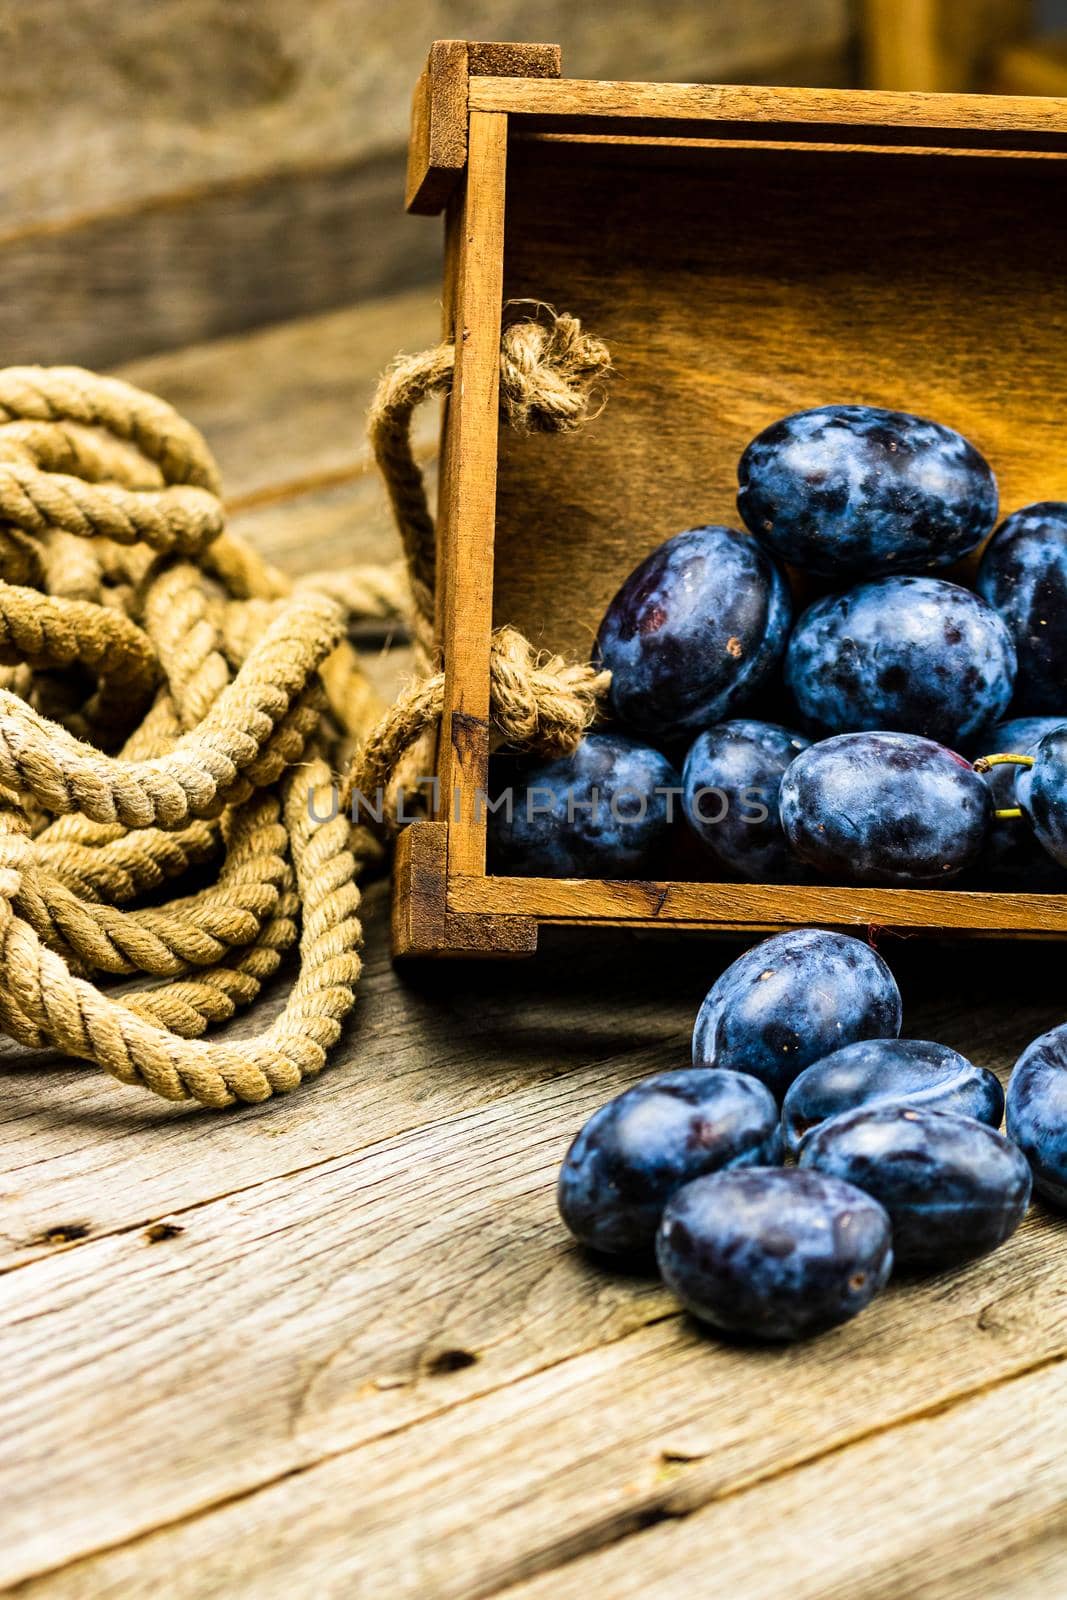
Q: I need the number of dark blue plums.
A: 15